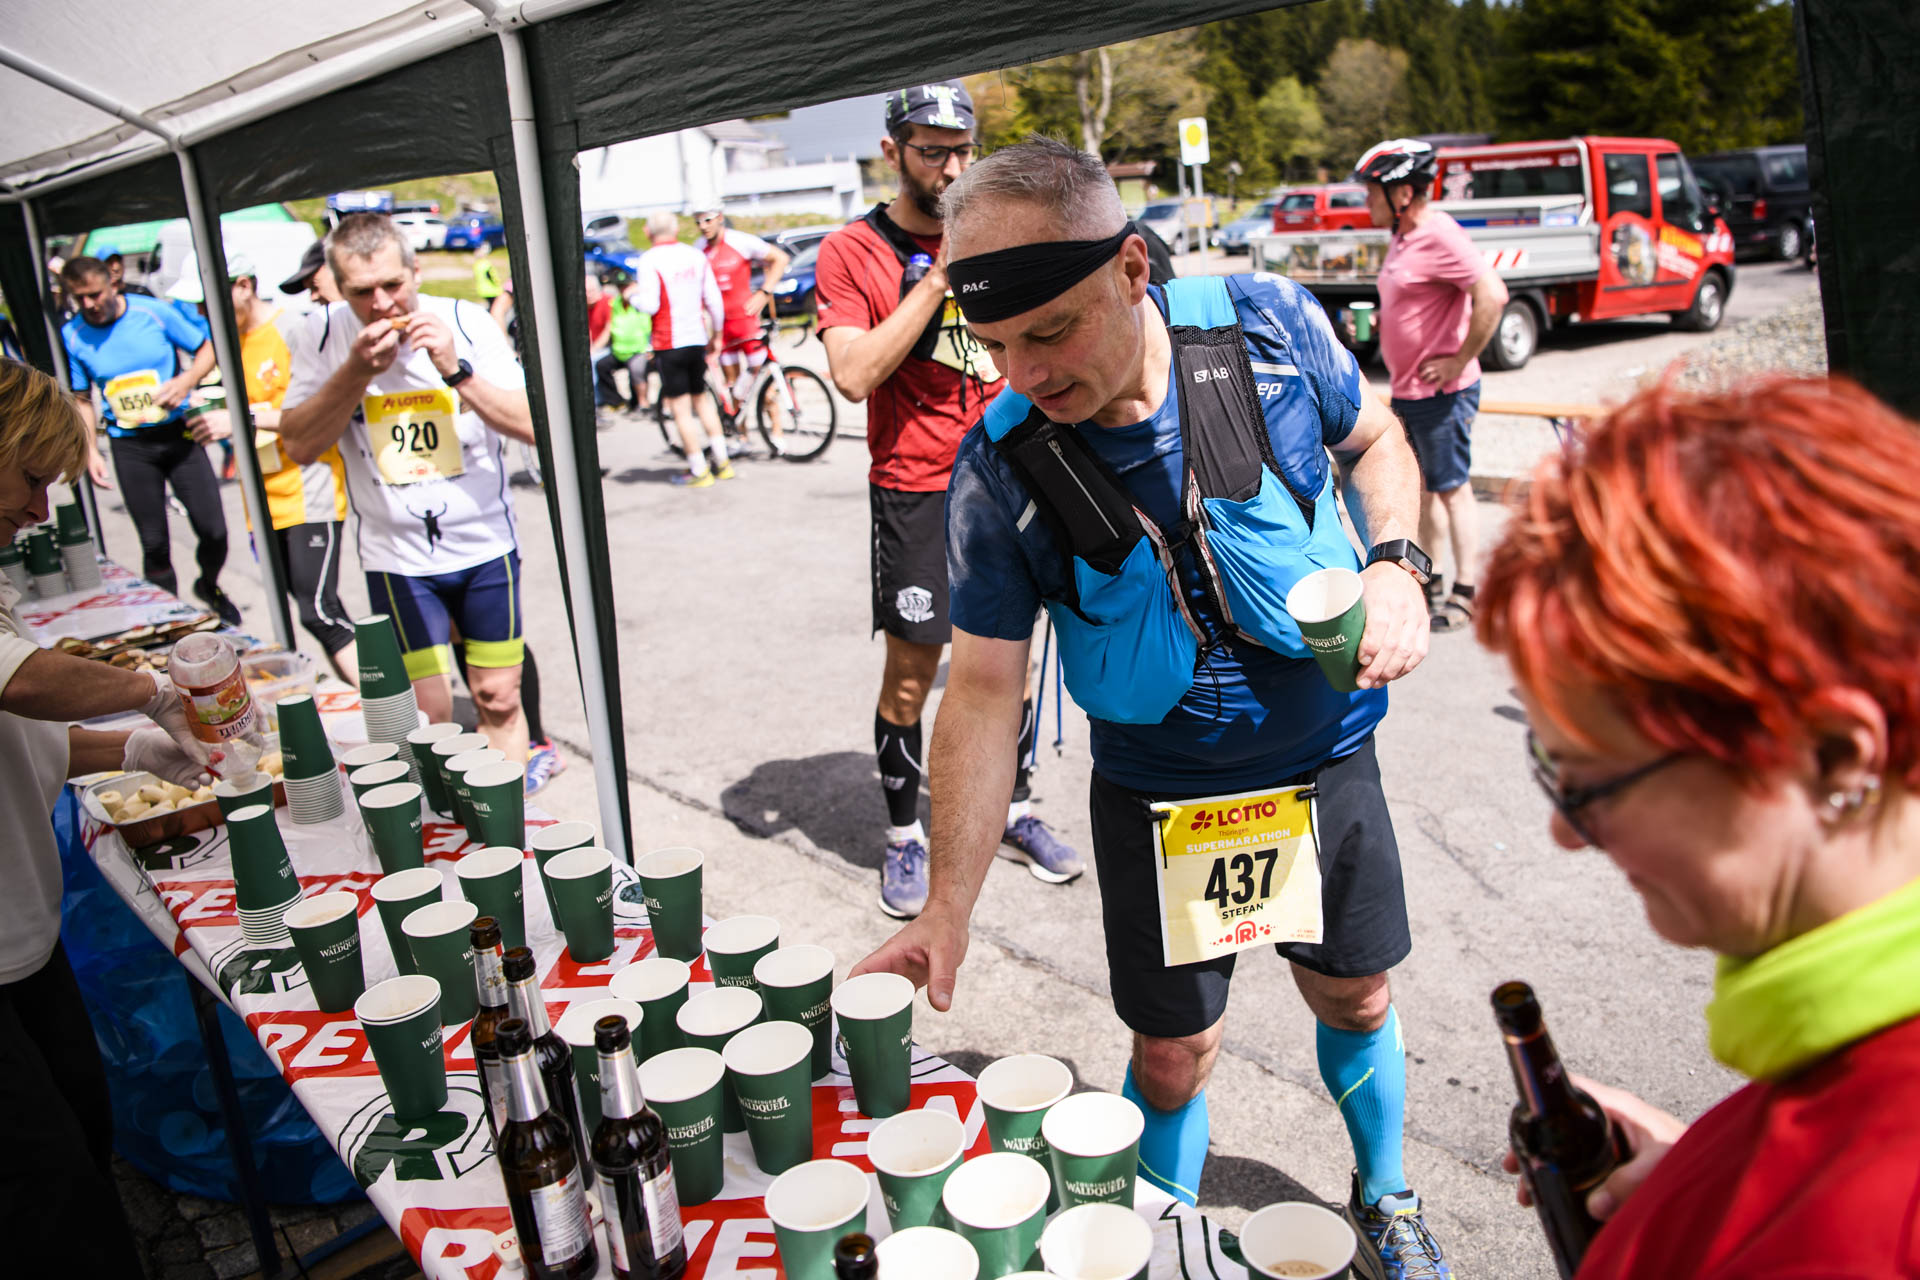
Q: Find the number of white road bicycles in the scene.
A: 1